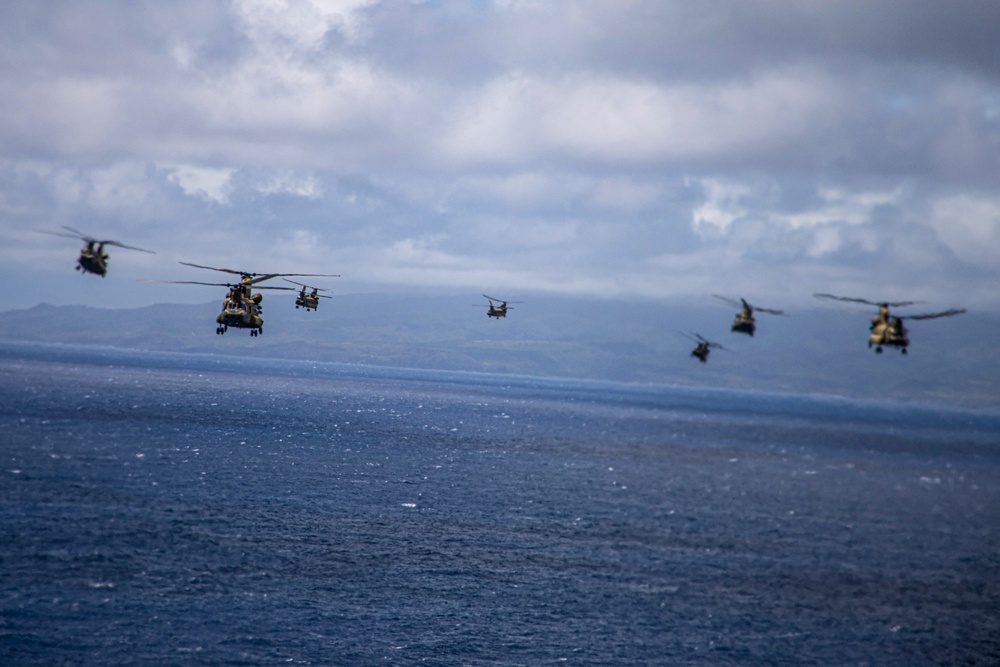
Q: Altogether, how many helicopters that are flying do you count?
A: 7